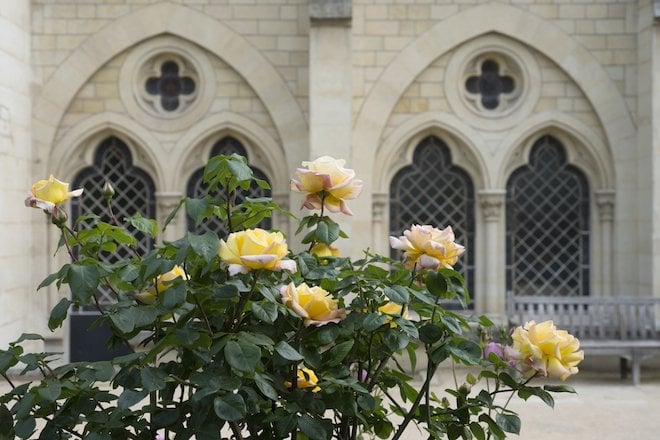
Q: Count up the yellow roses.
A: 10